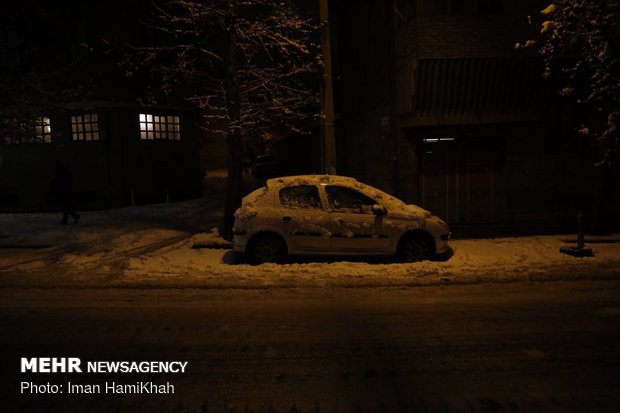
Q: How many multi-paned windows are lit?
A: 3